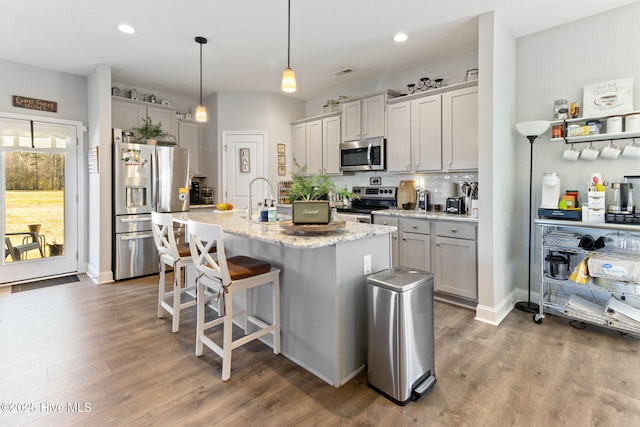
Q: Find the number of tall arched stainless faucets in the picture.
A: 1